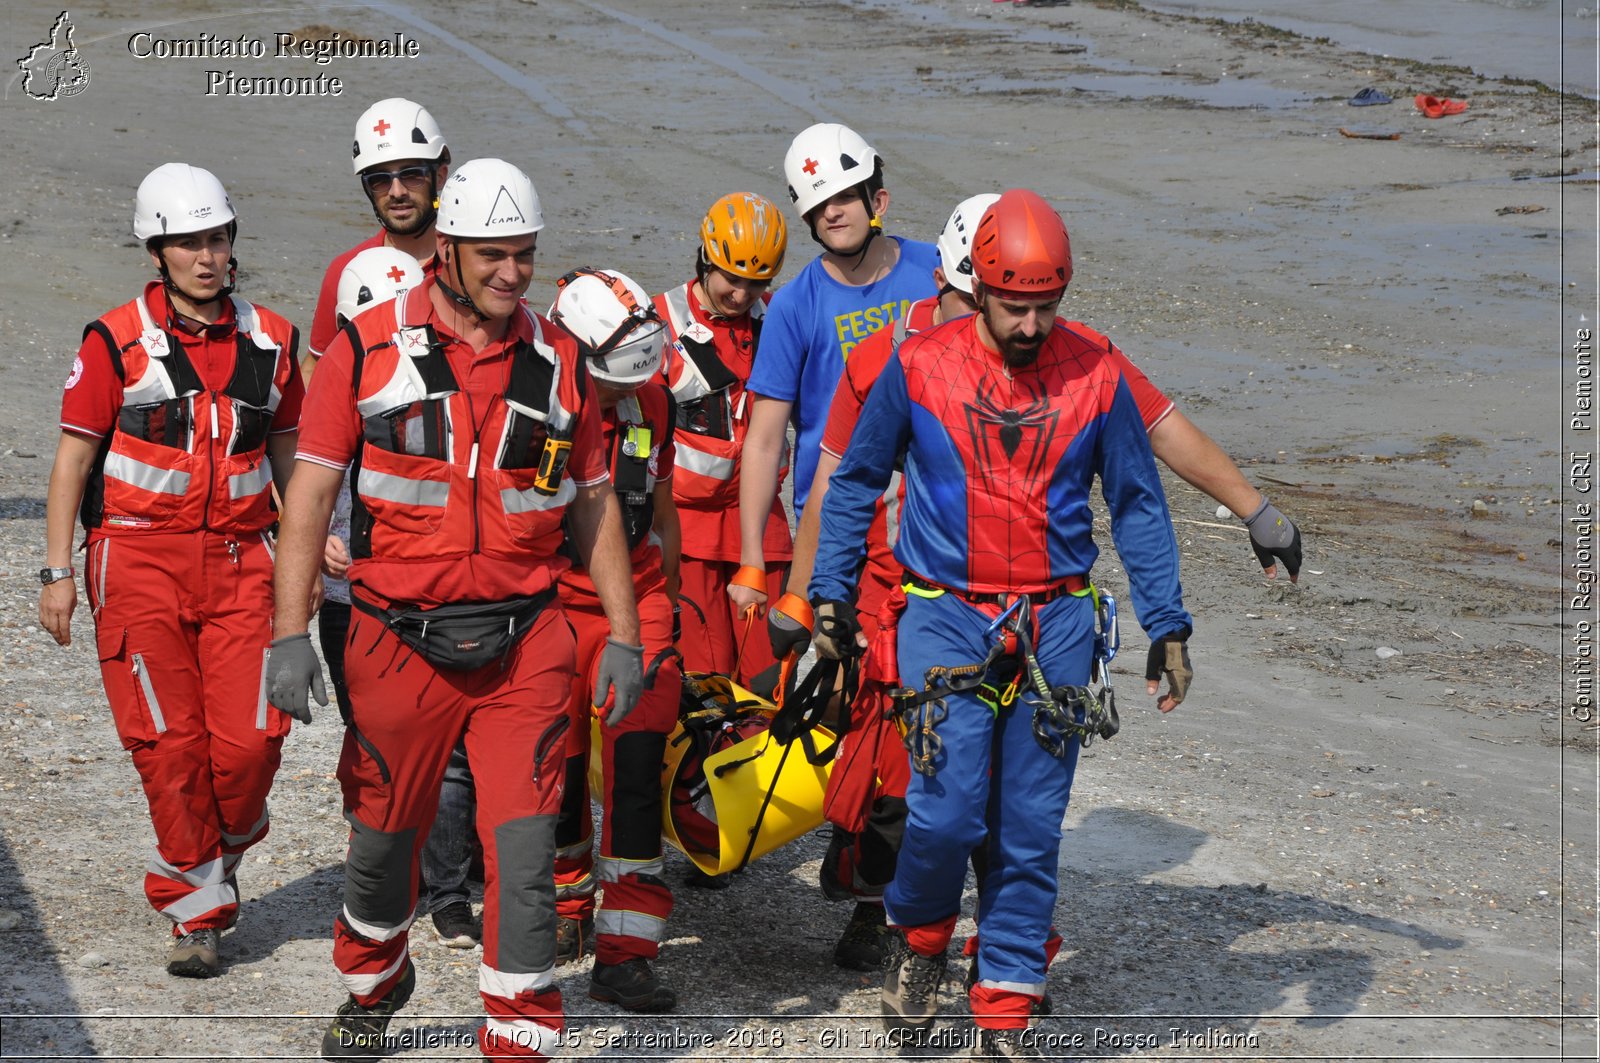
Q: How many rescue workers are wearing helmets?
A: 9